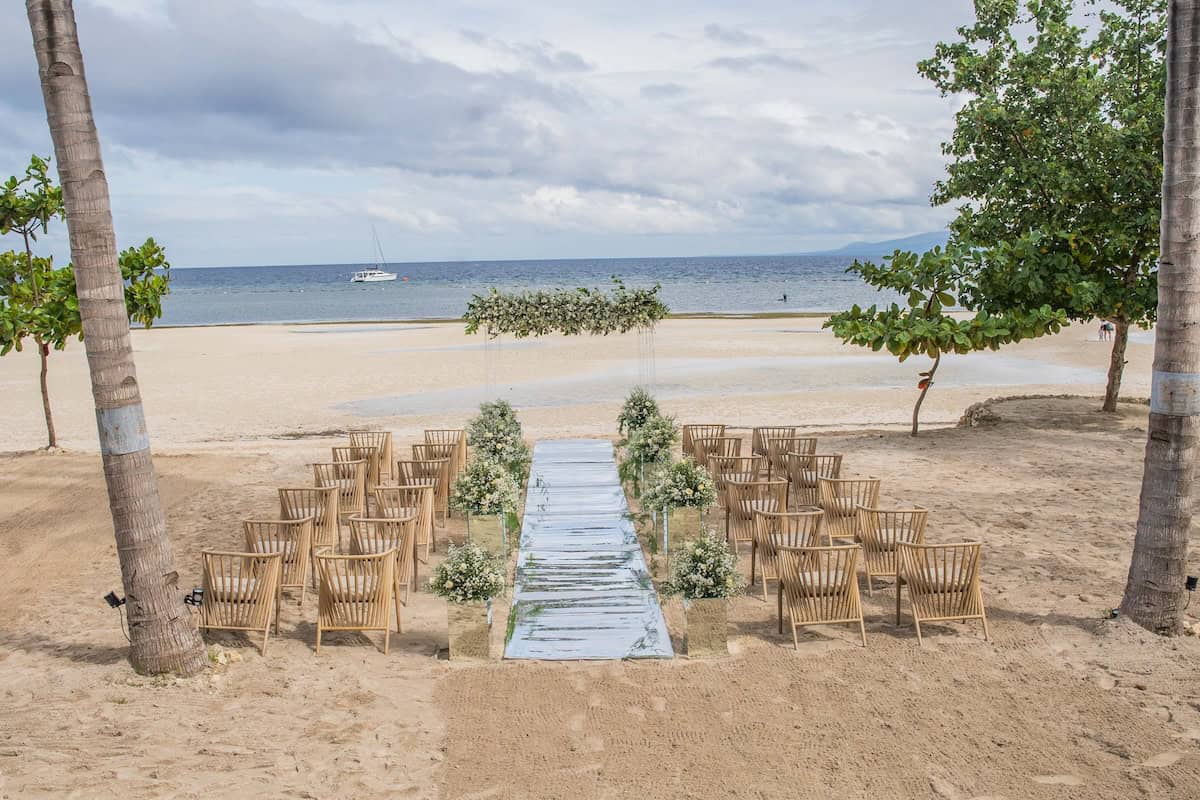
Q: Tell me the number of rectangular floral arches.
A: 1